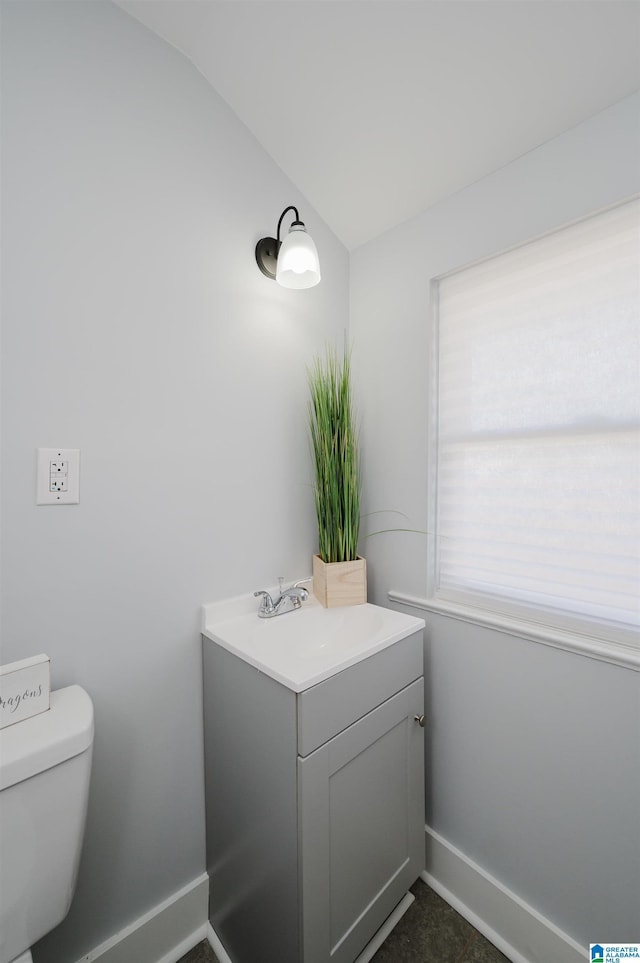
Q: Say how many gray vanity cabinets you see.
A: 1